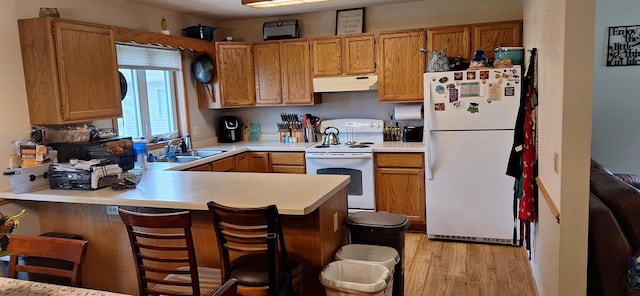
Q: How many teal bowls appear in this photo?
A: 1